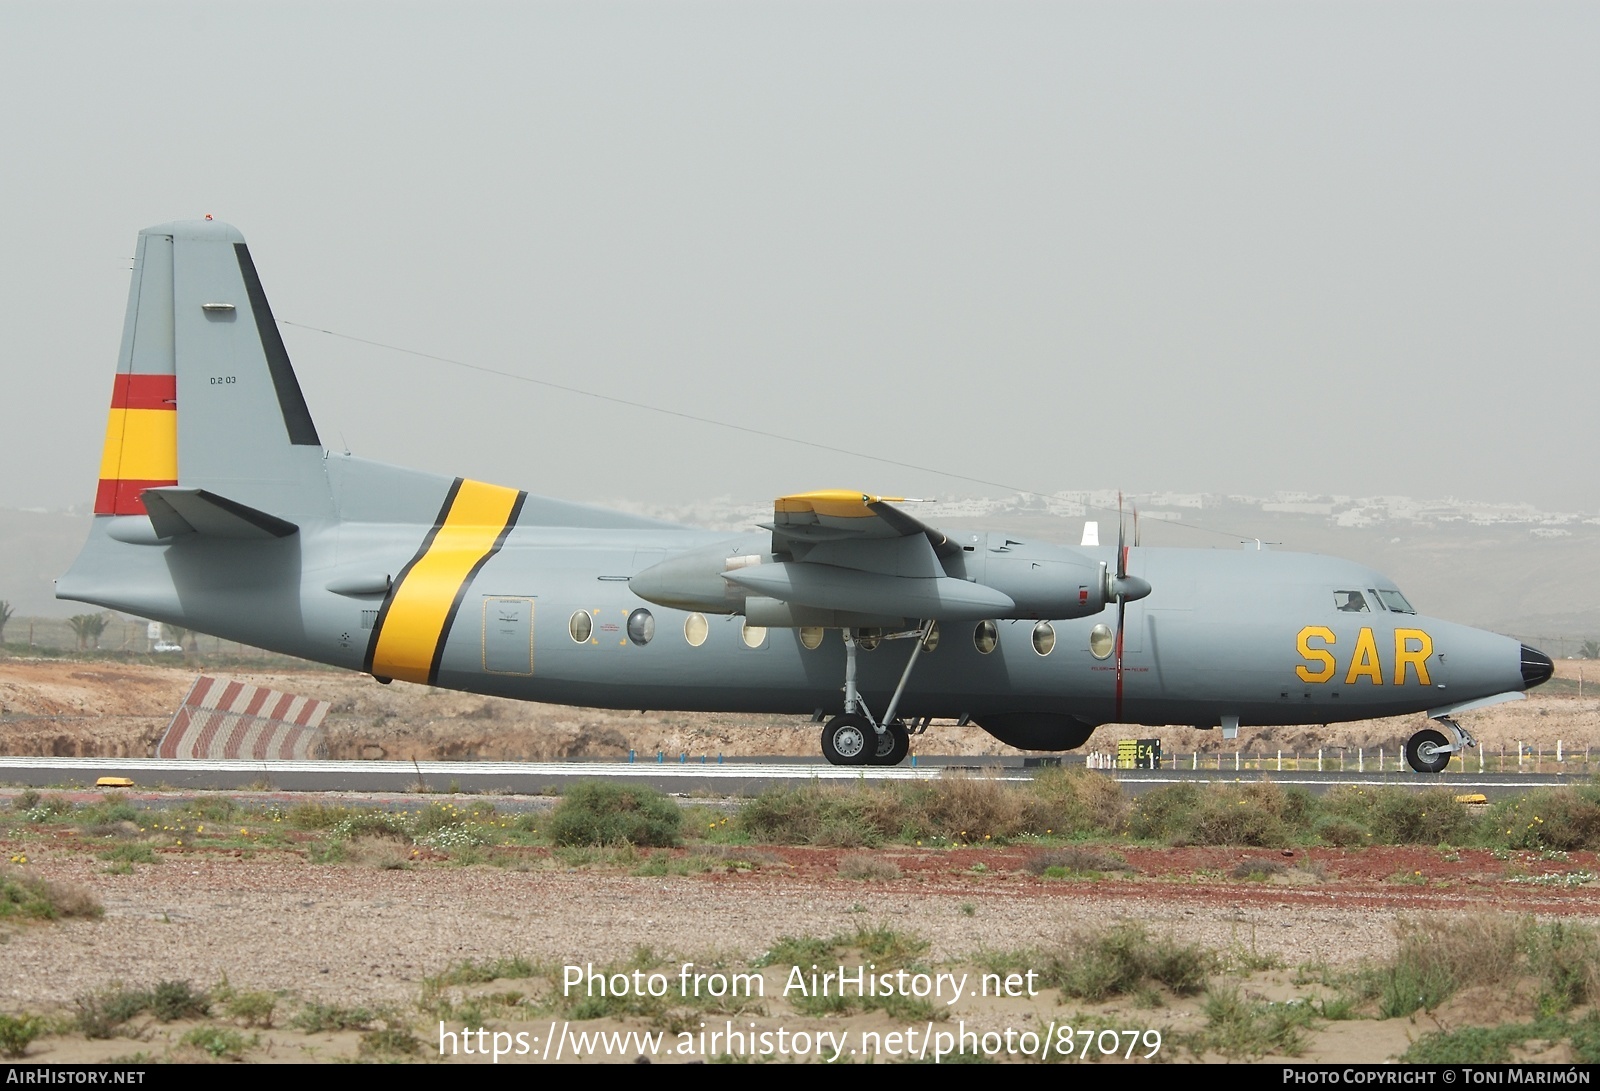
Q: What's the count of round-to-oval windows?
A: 10